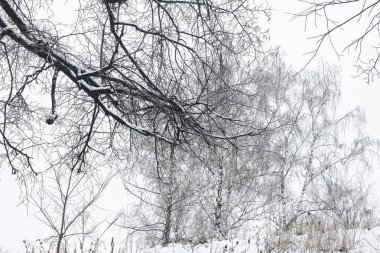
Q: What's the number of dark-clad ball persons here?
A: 0